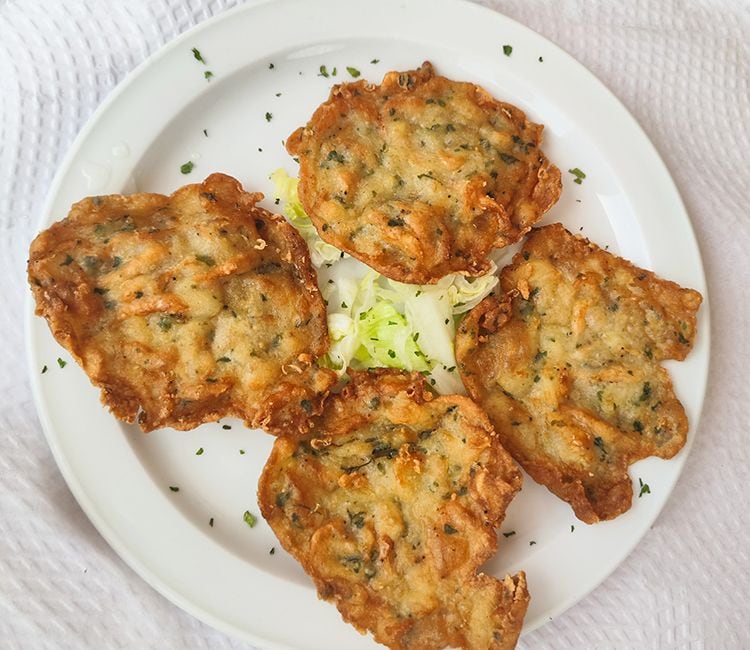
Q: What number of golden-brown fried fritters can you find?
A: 4